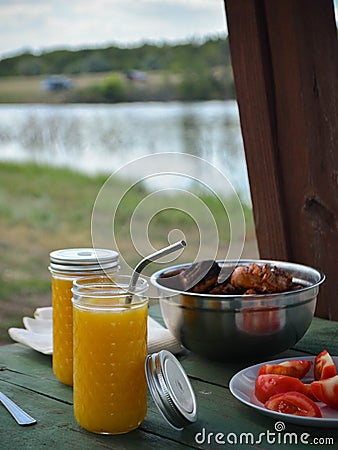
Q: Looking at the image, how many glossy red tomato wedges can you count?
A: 5